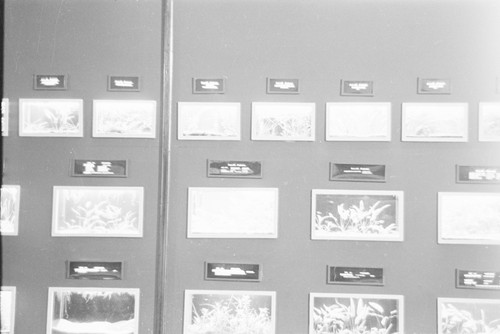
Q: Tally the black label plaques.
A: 14